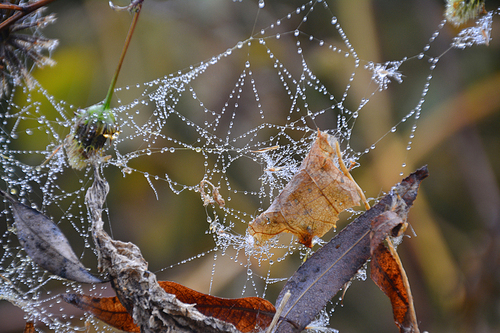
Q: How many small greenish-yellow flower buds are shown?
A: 2